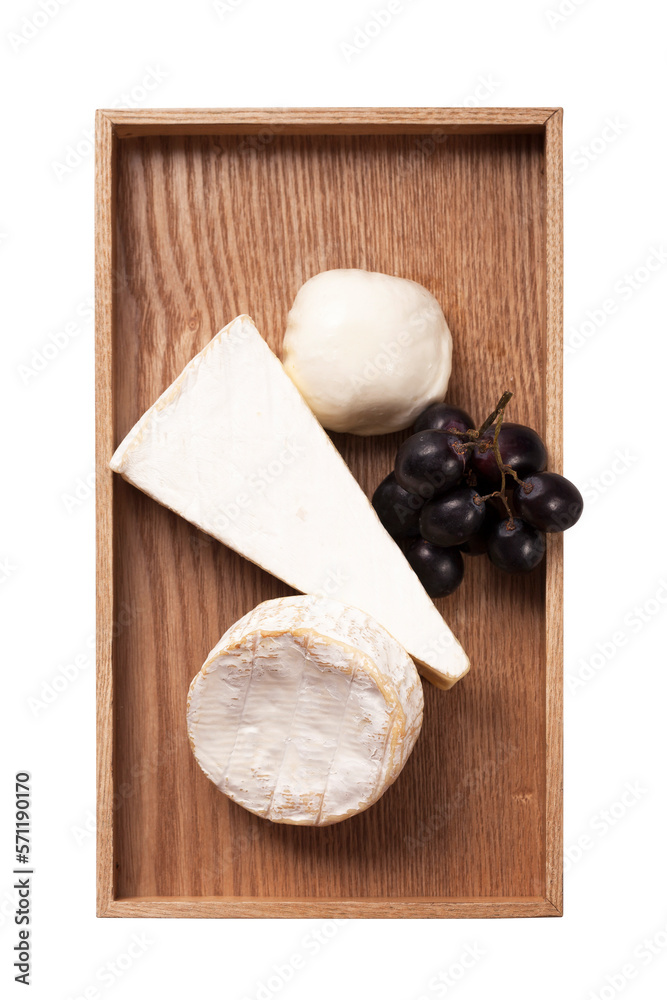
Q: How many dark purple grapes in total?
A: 9